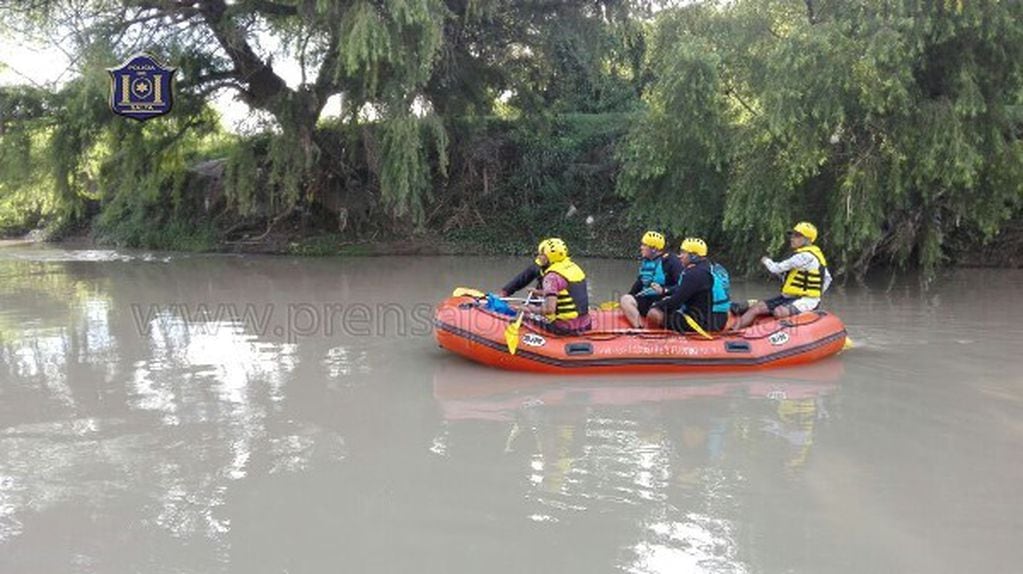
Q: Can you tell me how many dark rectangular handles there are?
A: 2